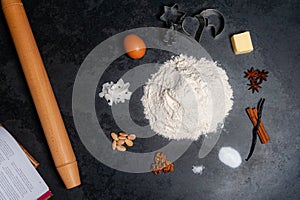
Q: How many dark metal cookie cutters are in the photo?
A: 4